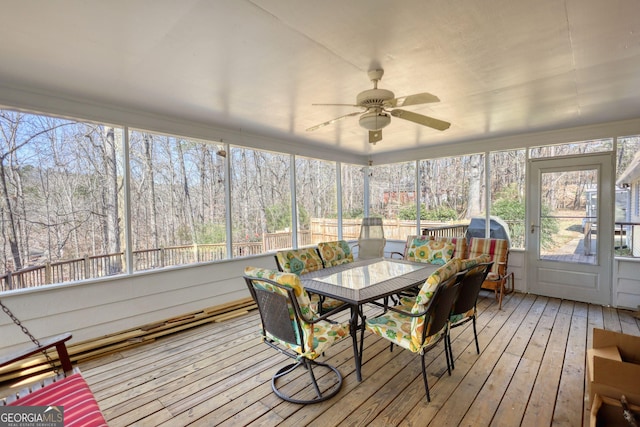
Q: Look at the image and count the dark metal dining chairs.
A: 6